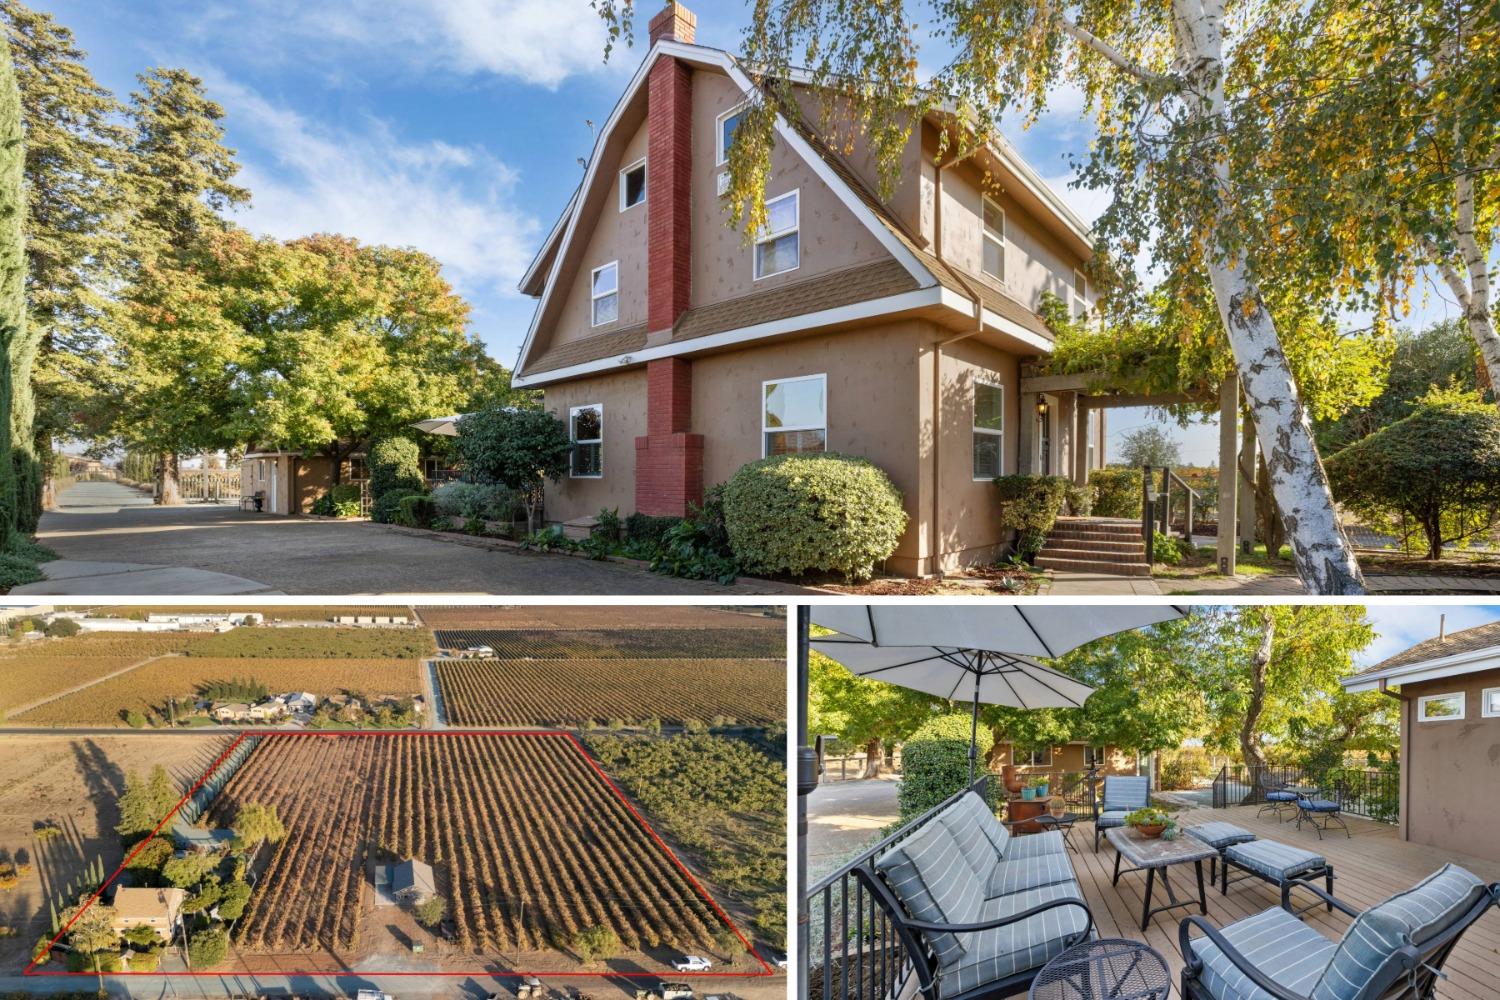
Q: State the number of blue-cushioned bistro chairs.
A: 2